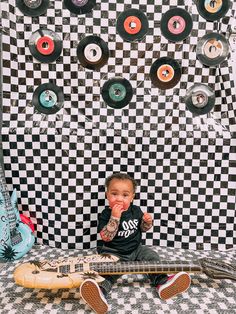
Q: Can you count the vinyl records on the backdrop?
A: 12